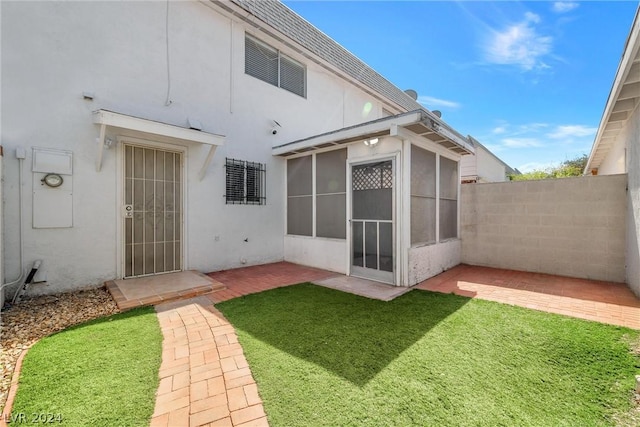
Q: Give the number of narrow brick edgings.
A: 1